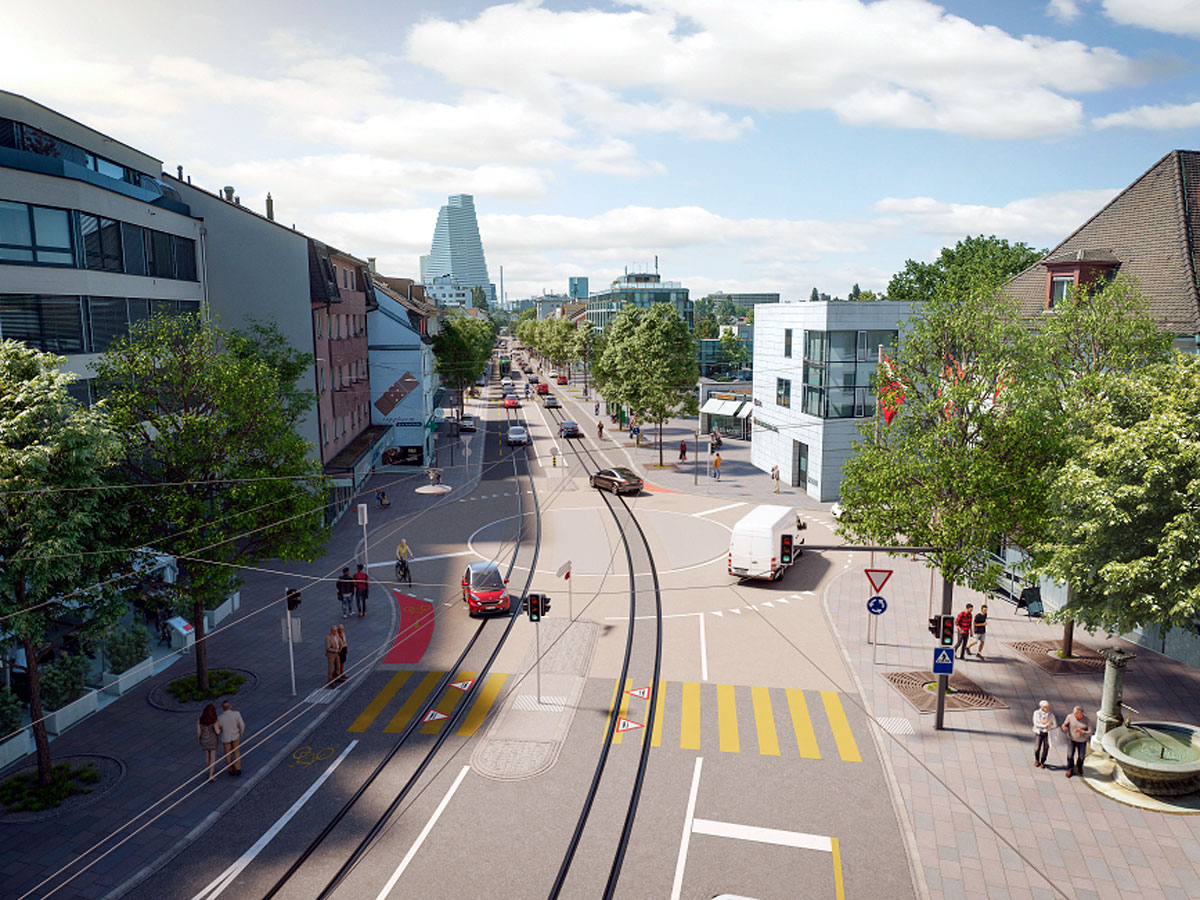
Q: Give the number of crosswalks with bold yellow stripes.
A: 2